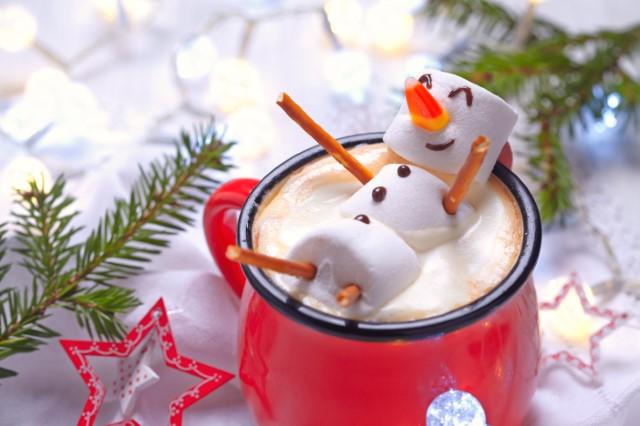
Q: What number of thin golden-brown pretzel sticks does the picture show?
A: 4